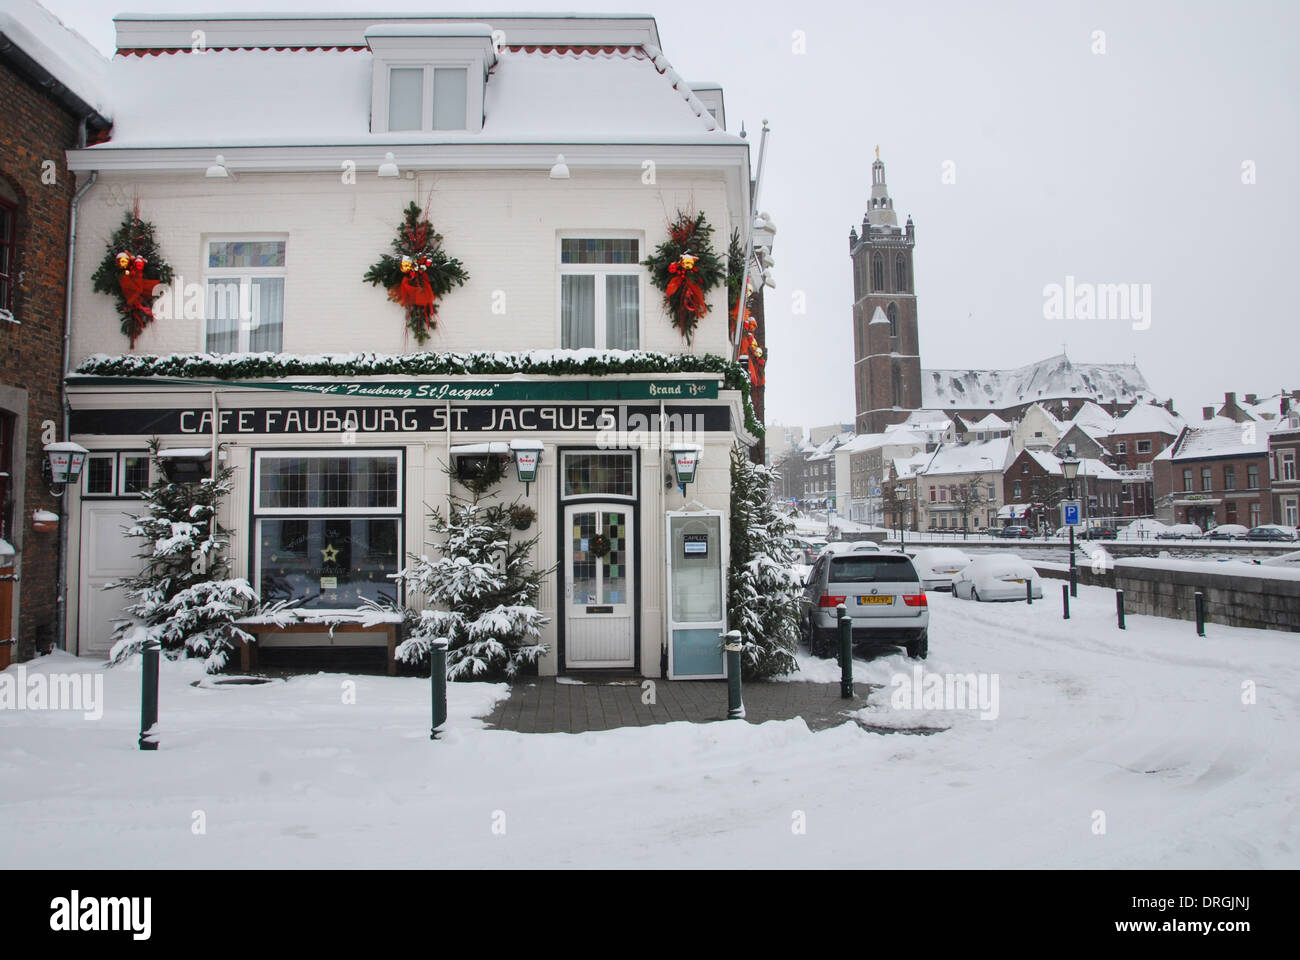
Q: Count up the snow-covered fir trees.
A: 3